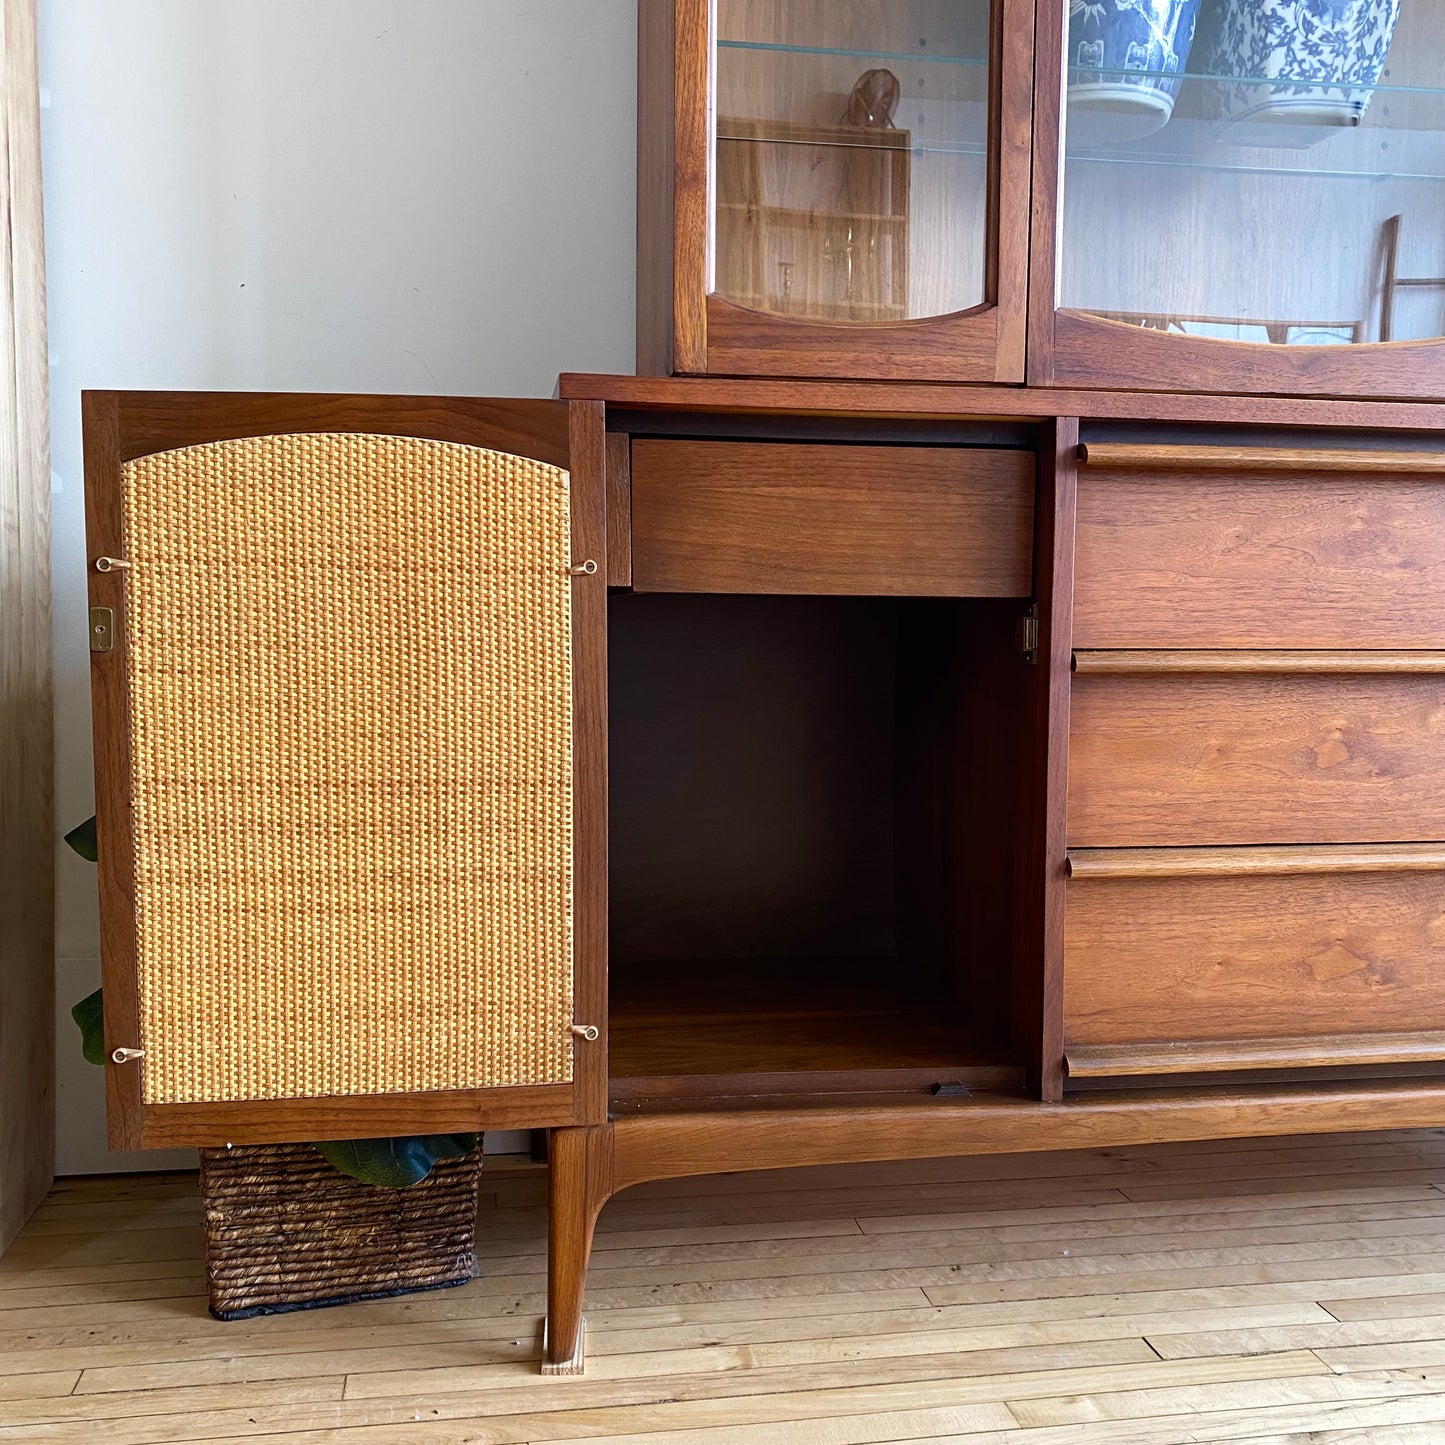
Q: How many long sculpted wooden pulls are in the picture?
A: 4